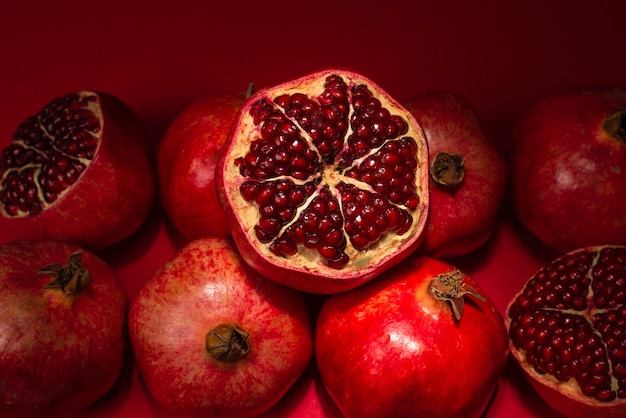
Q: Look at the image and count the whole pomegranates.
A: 6